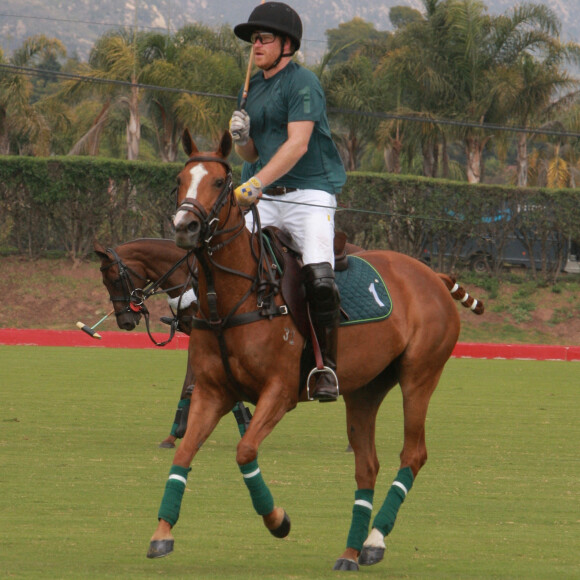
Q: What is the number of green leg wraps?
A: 6